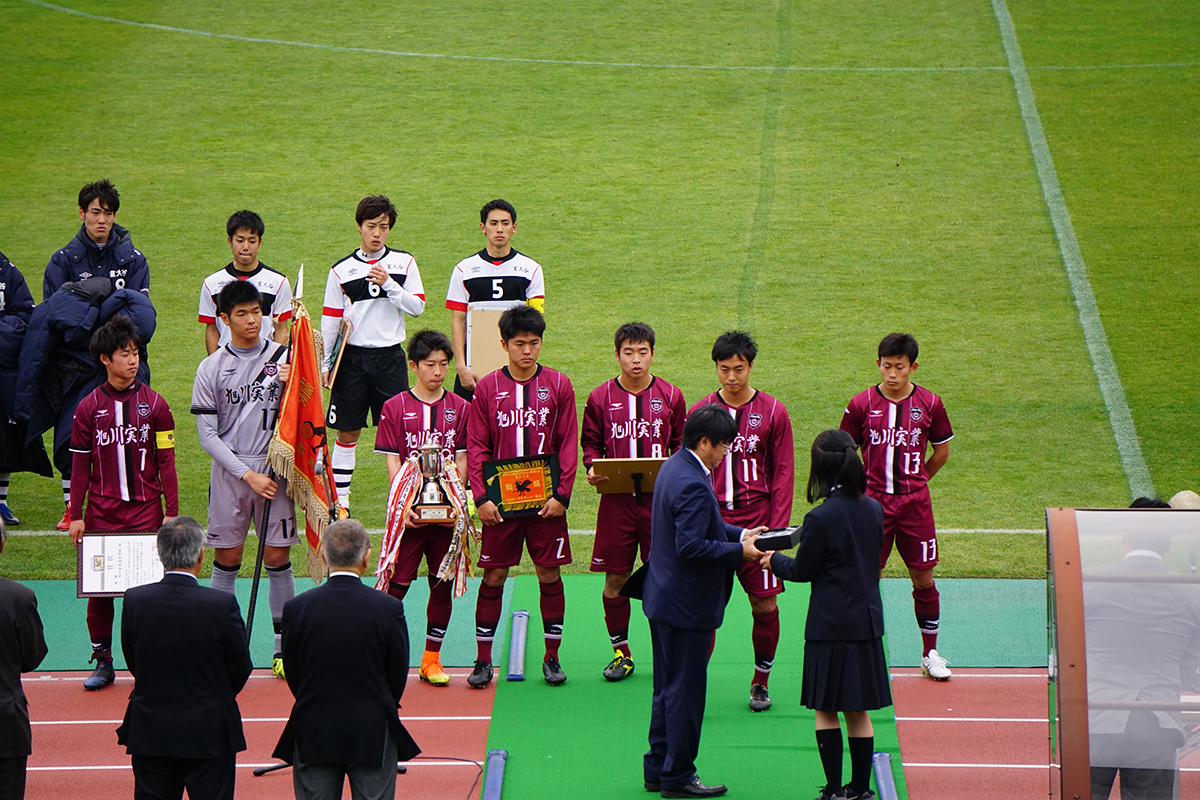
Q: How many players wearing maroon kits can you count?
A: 6